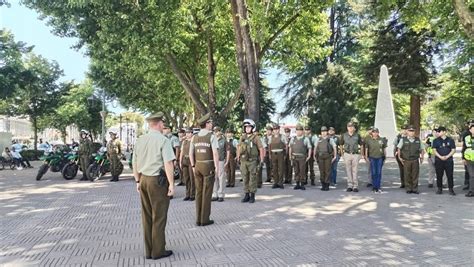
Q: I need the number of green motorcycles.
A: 3